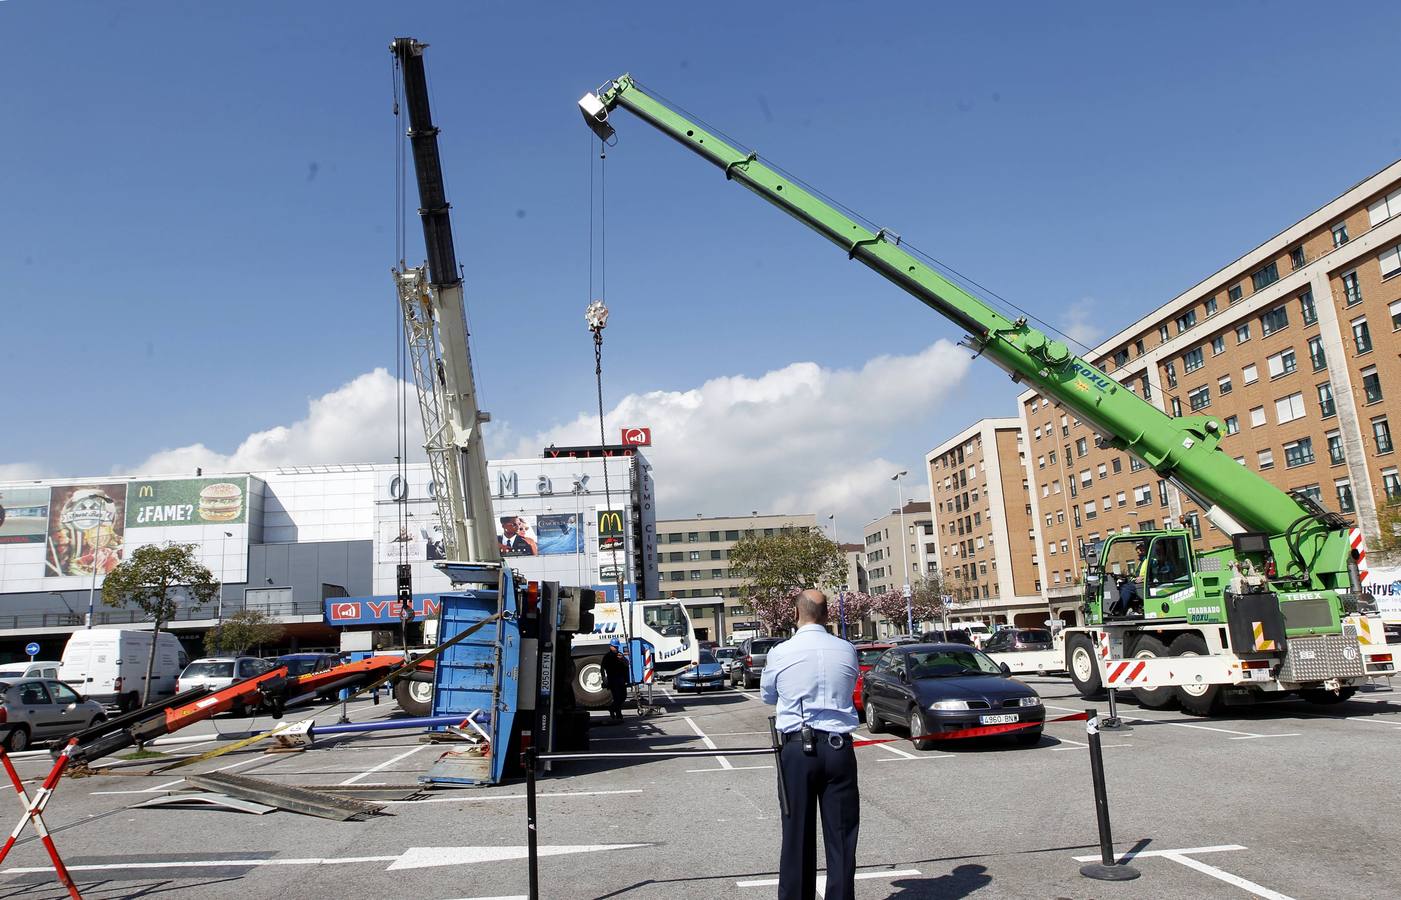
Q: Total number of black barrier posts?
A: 2